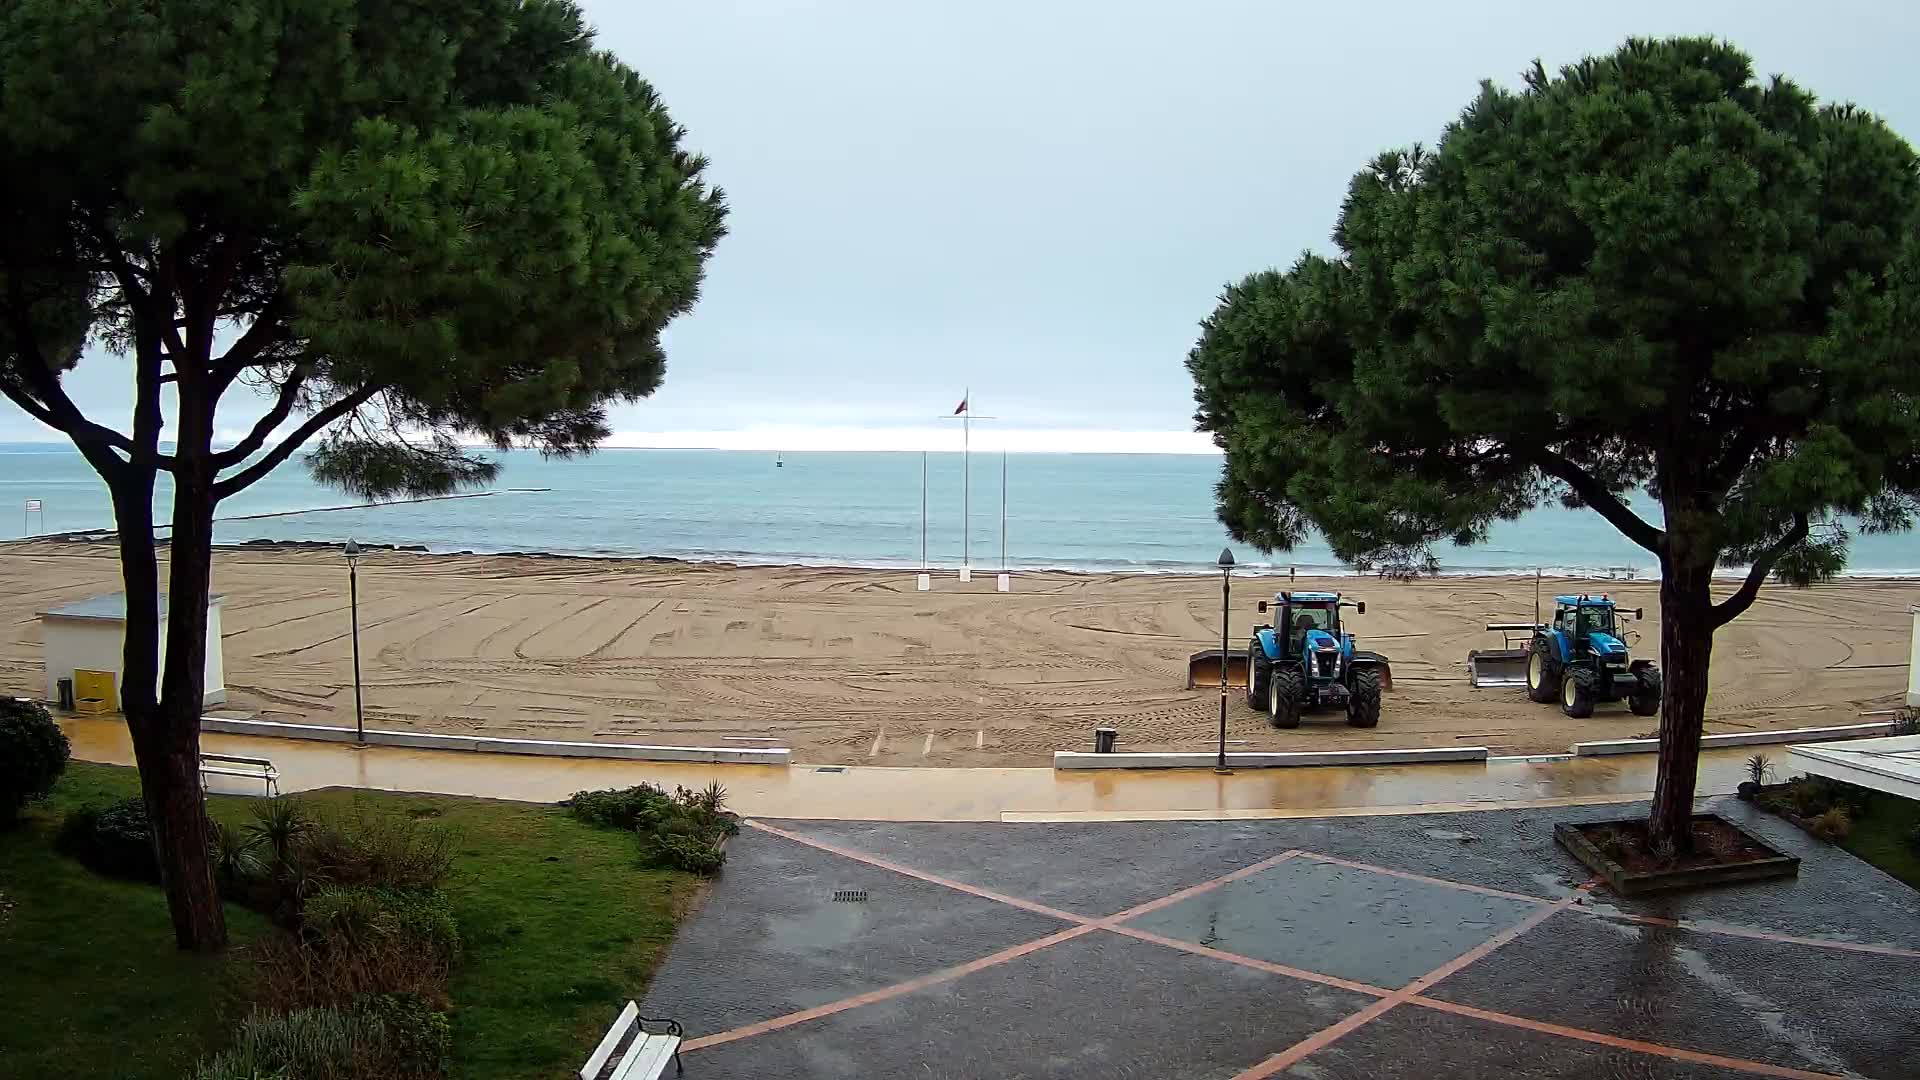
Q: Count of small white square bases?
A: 3